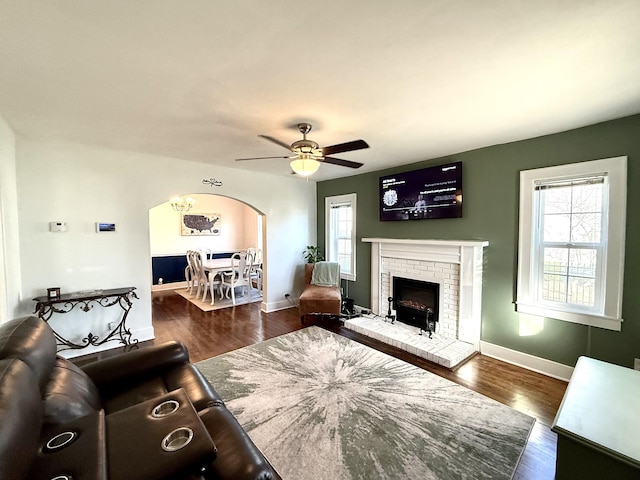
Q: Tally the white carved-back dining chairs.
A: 6